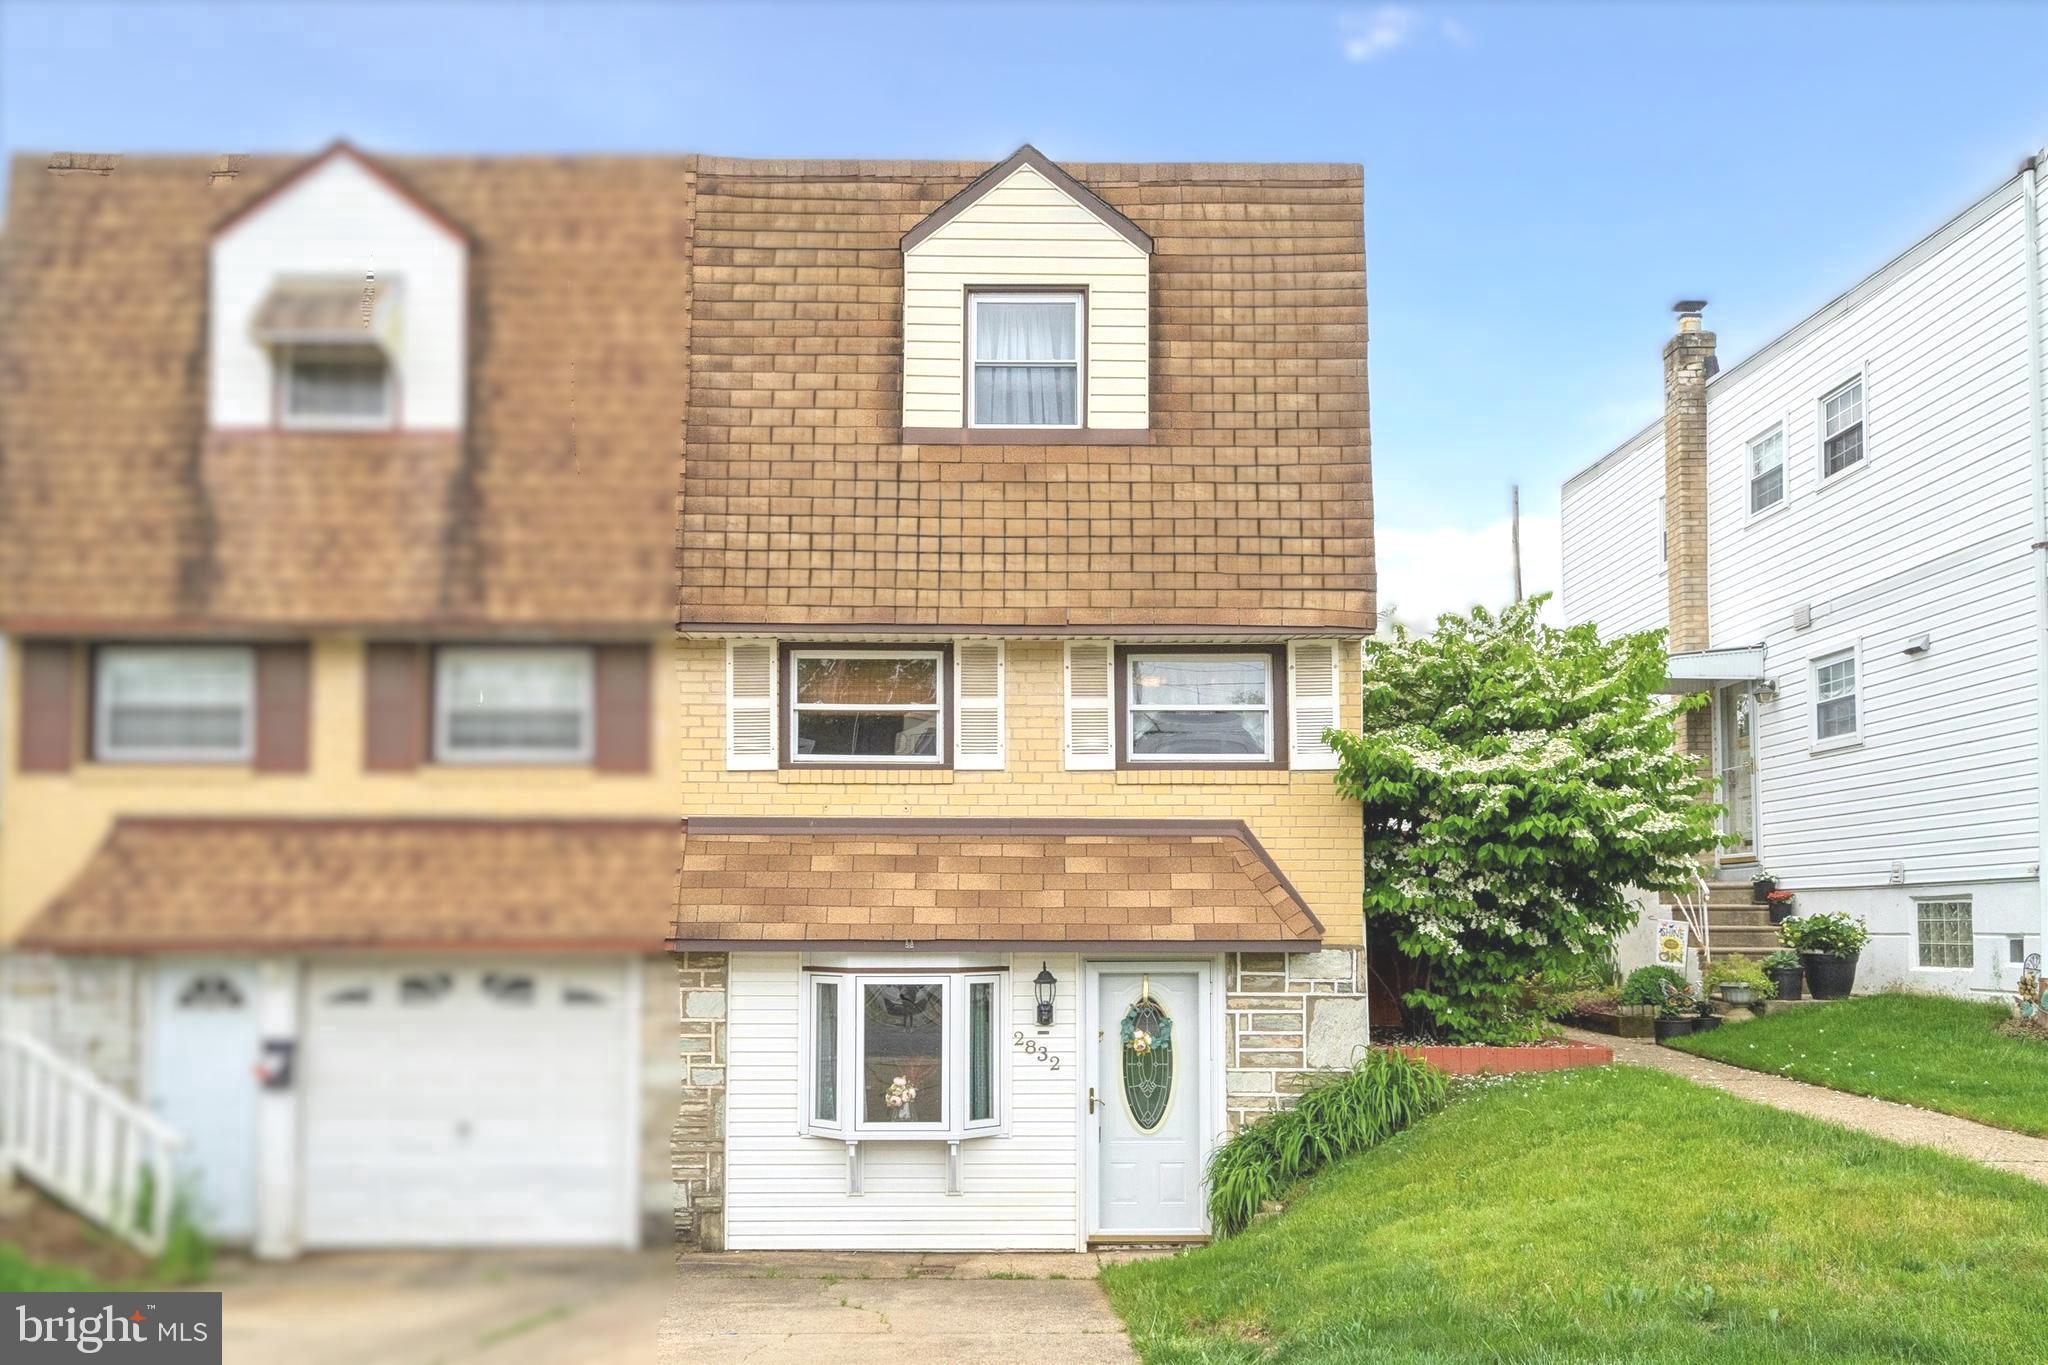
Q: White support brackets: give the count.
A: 2